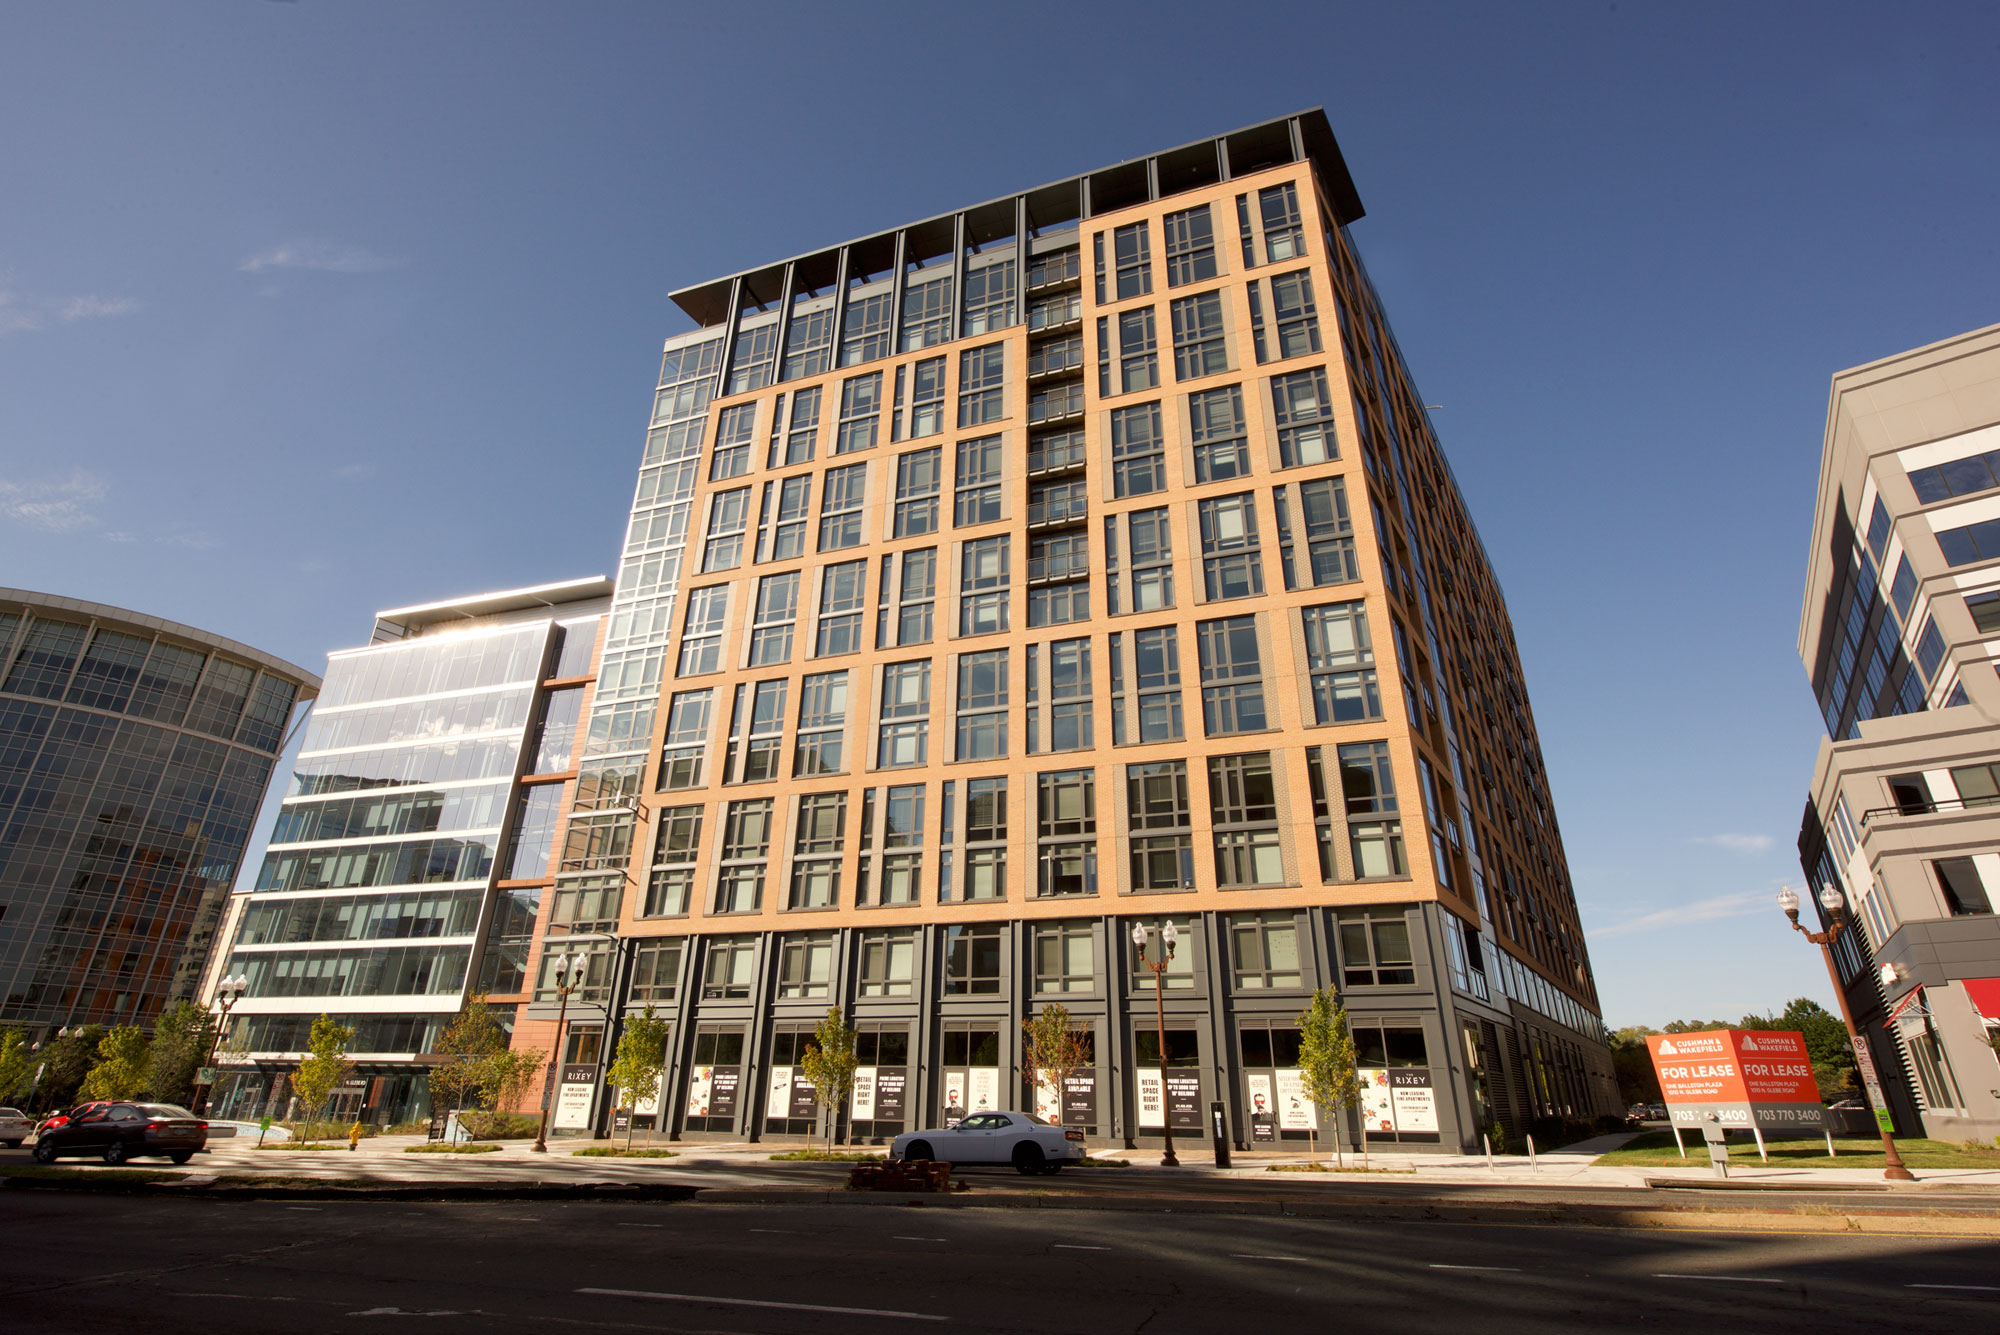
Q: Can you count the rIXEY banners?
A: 2